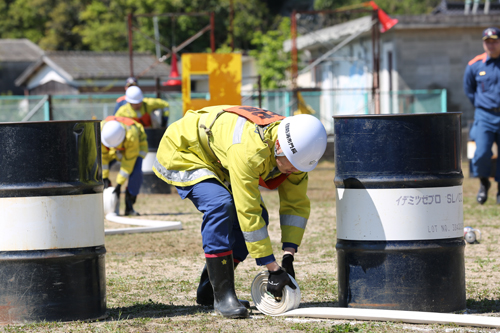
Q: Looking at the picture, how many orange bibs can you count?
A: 3